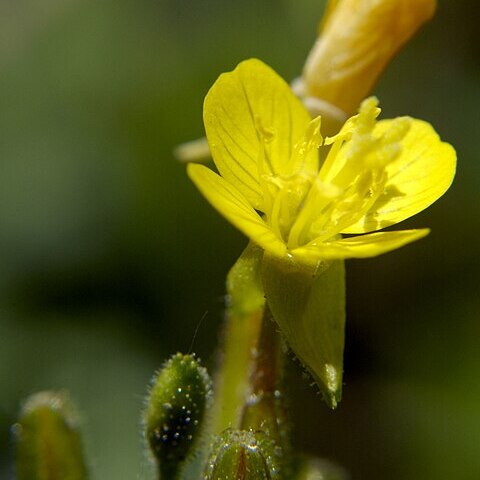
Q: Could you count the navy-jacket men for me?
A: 0